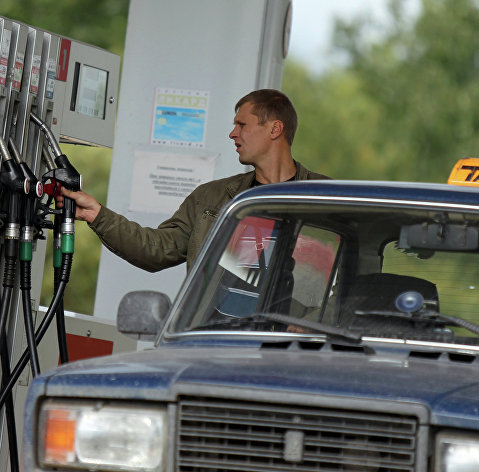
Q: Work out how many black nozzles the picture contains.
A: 3